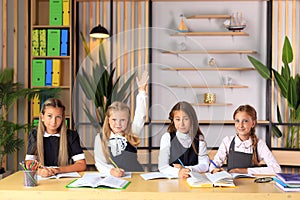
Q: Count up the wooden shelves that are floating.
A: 6